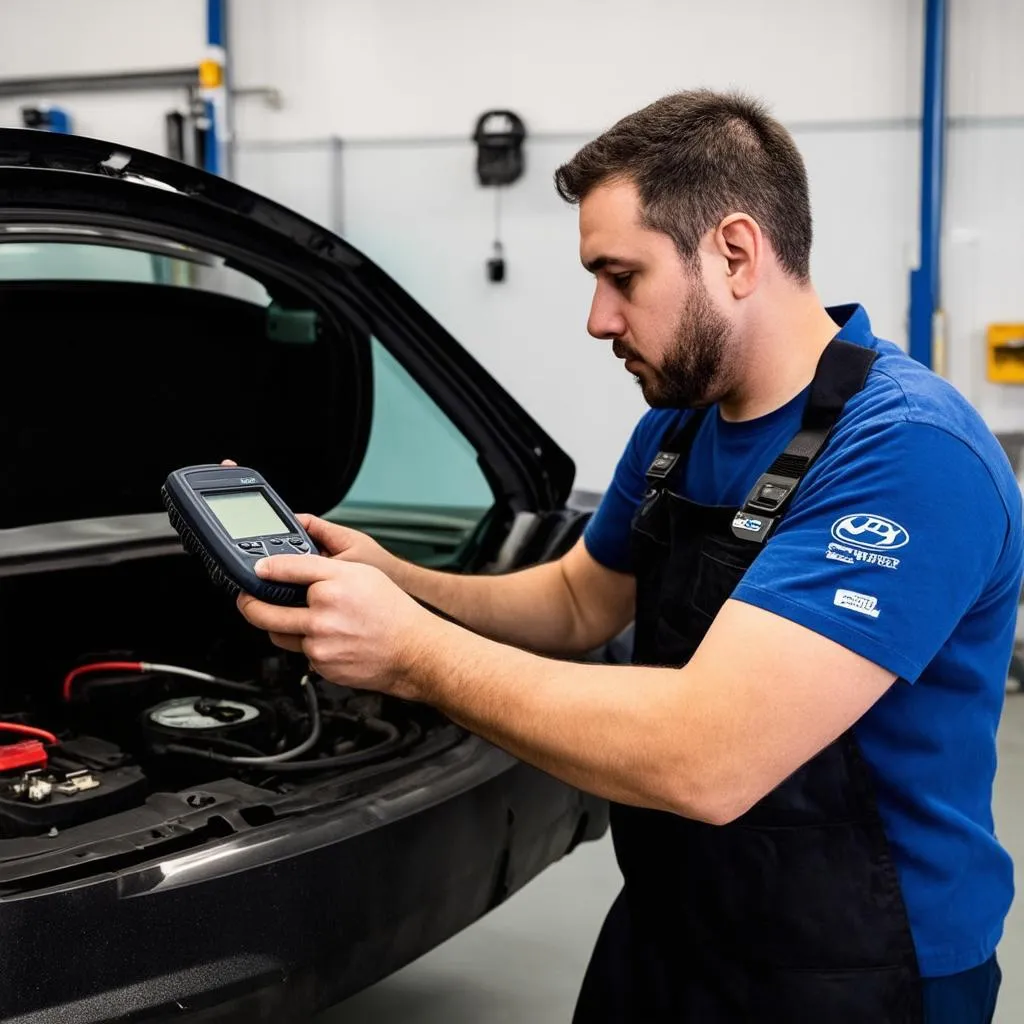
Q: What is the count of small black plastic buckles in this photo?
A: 2